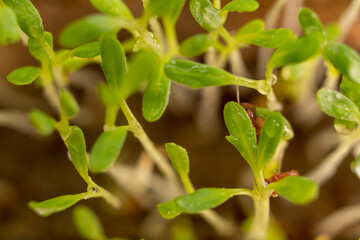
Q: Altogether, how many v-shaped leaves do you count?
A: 1